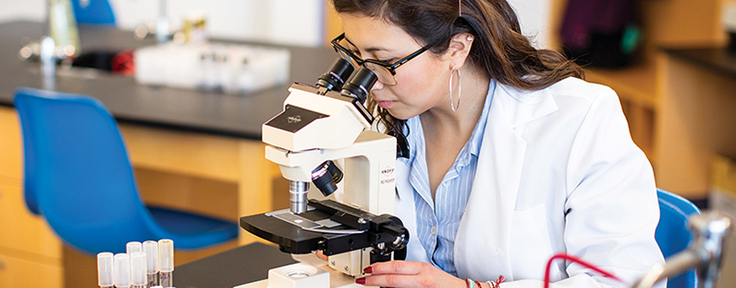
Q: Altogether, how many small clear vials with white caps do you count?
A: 6